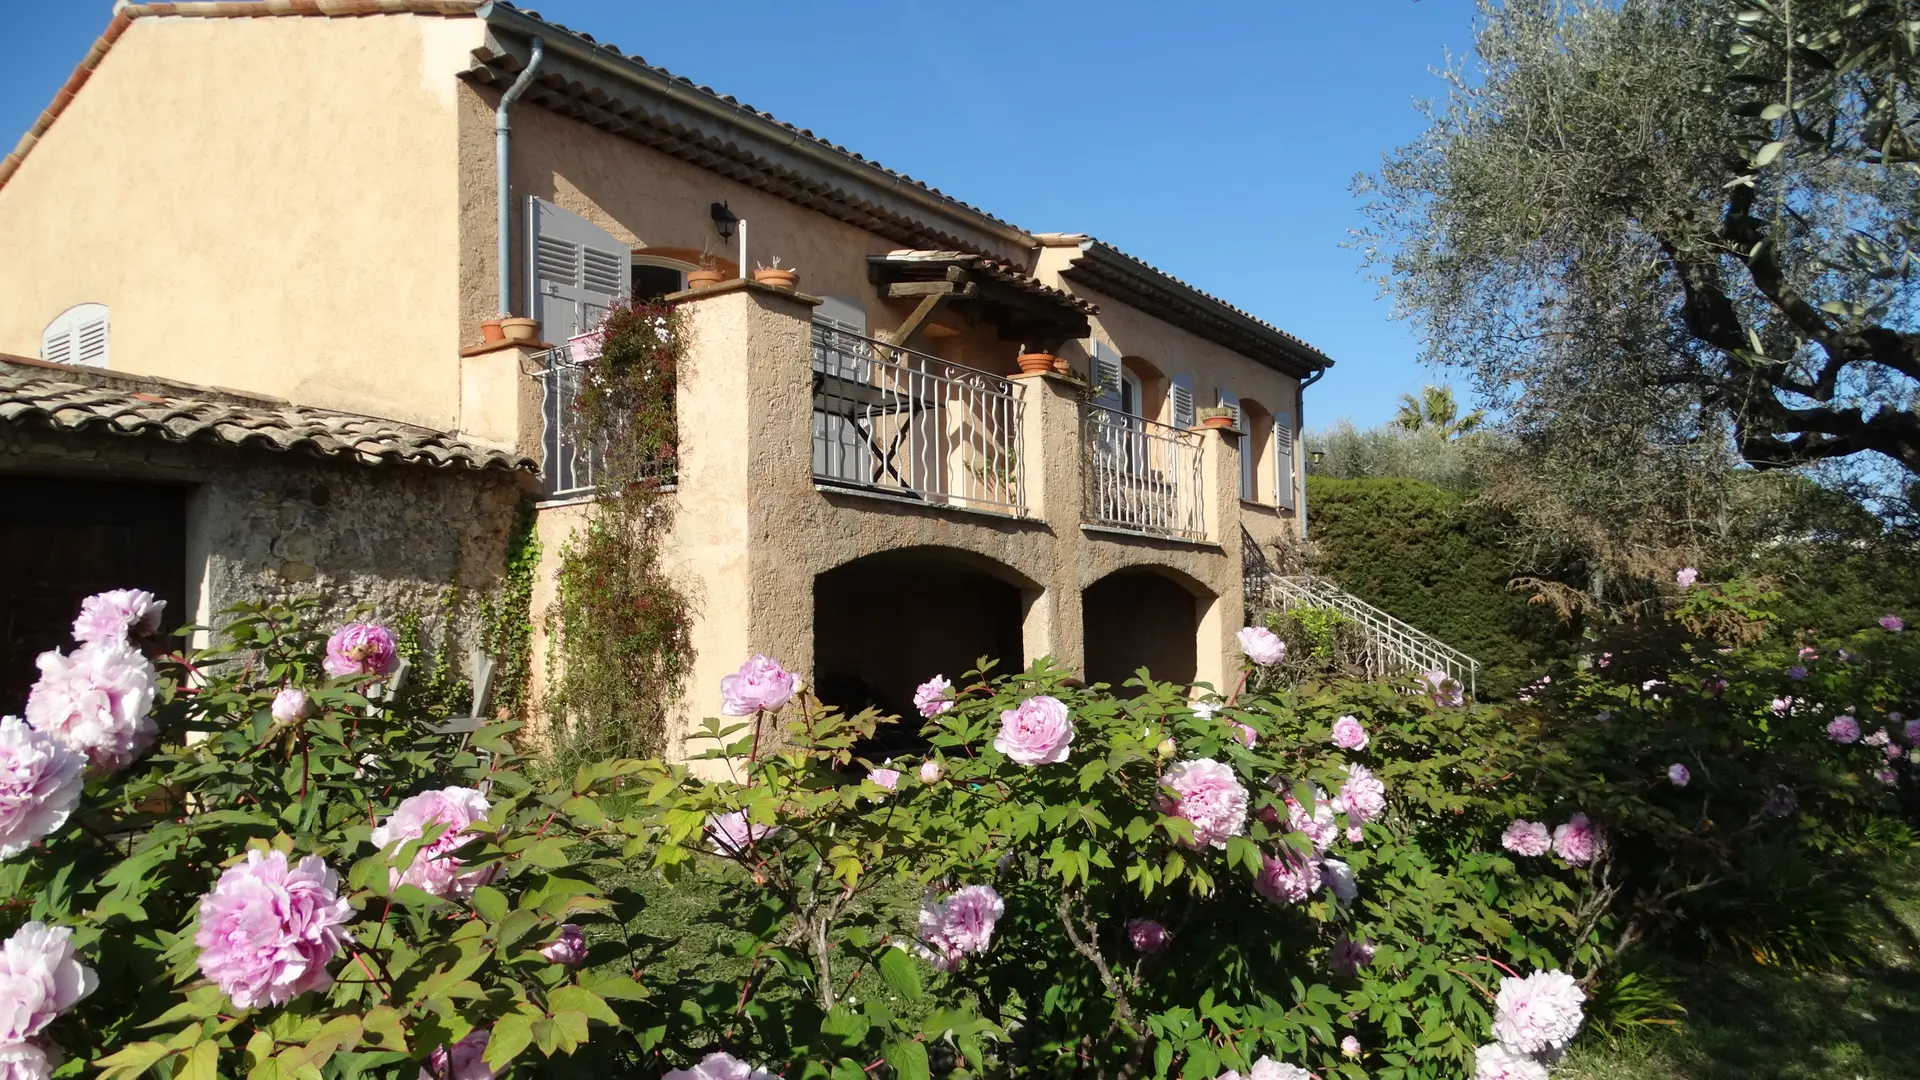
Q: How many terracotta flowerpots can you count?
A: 7